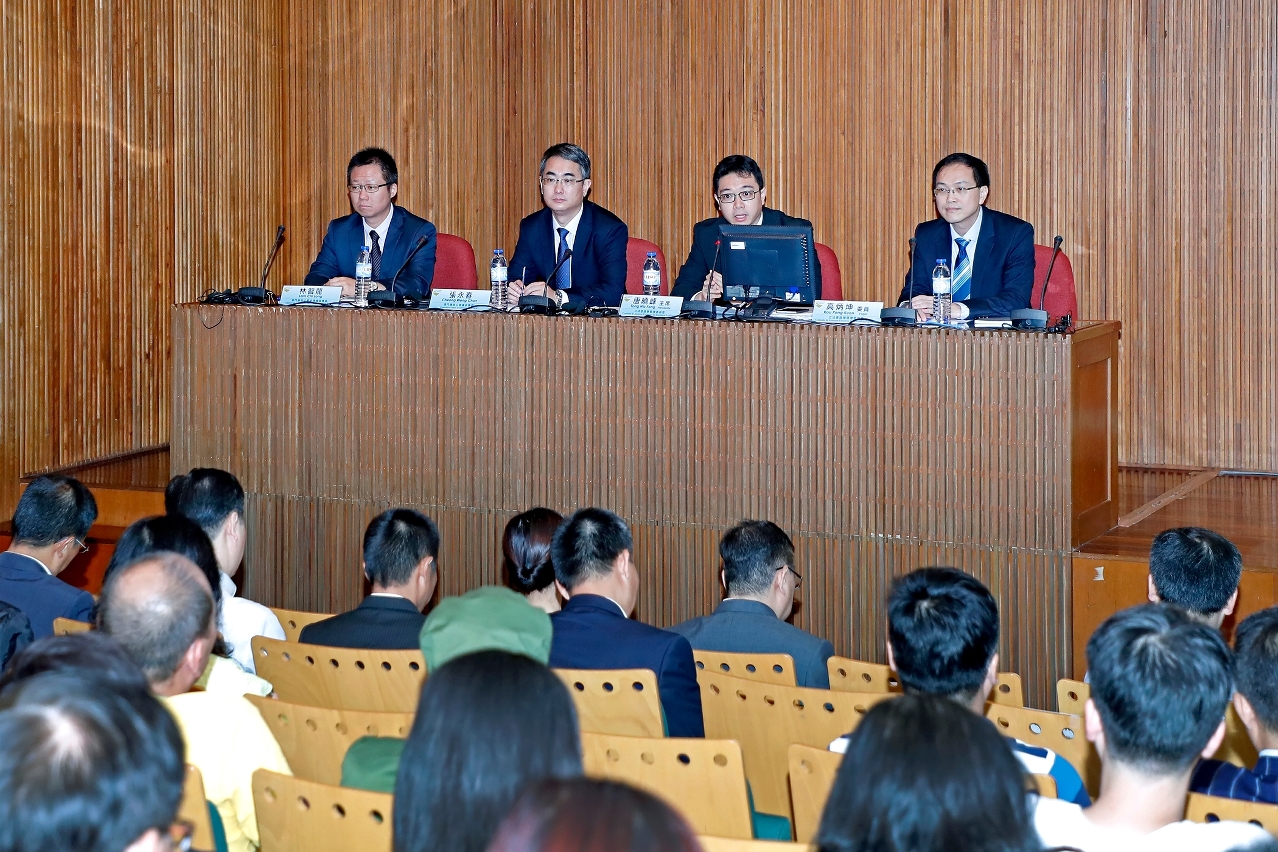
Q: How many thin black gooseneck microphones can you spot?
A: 6